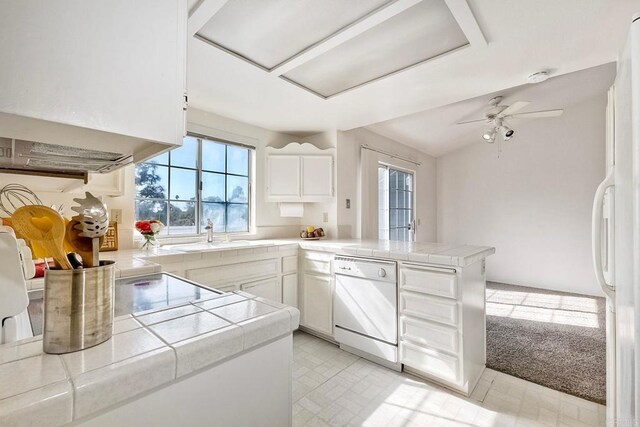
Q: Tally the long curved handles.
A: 1